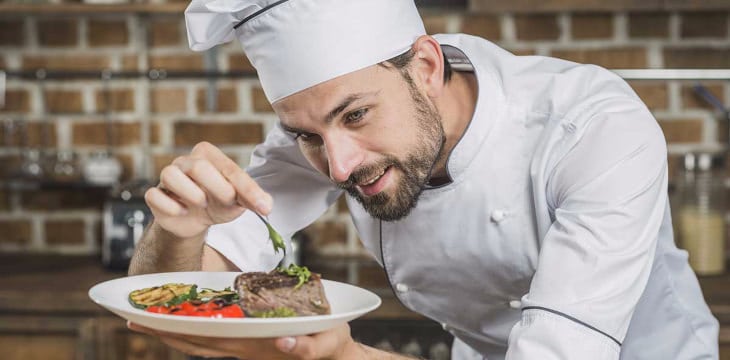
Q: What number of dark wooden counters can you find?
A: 1